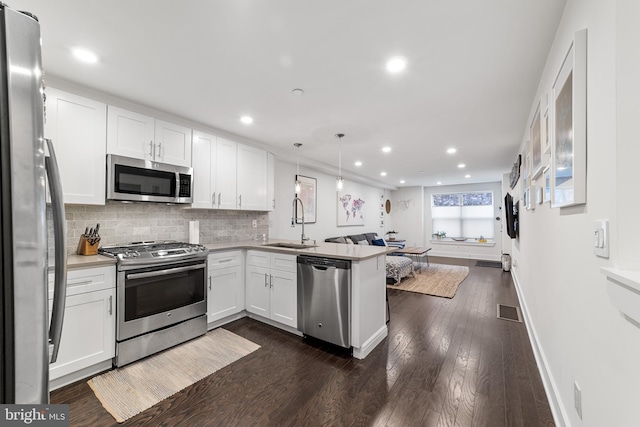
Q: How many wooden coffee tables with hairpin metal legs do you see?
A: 1